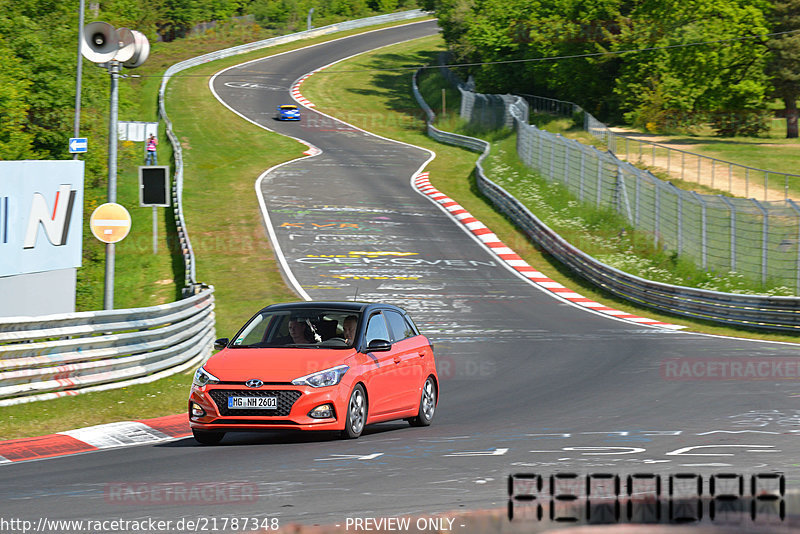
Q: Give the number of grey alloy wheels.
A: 2